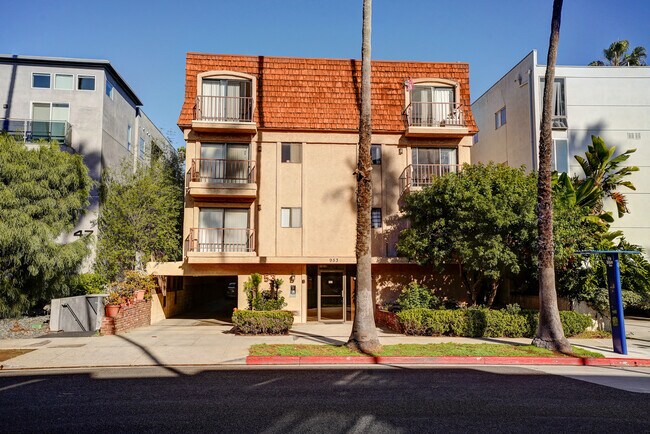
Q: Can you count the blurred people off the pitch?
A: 0